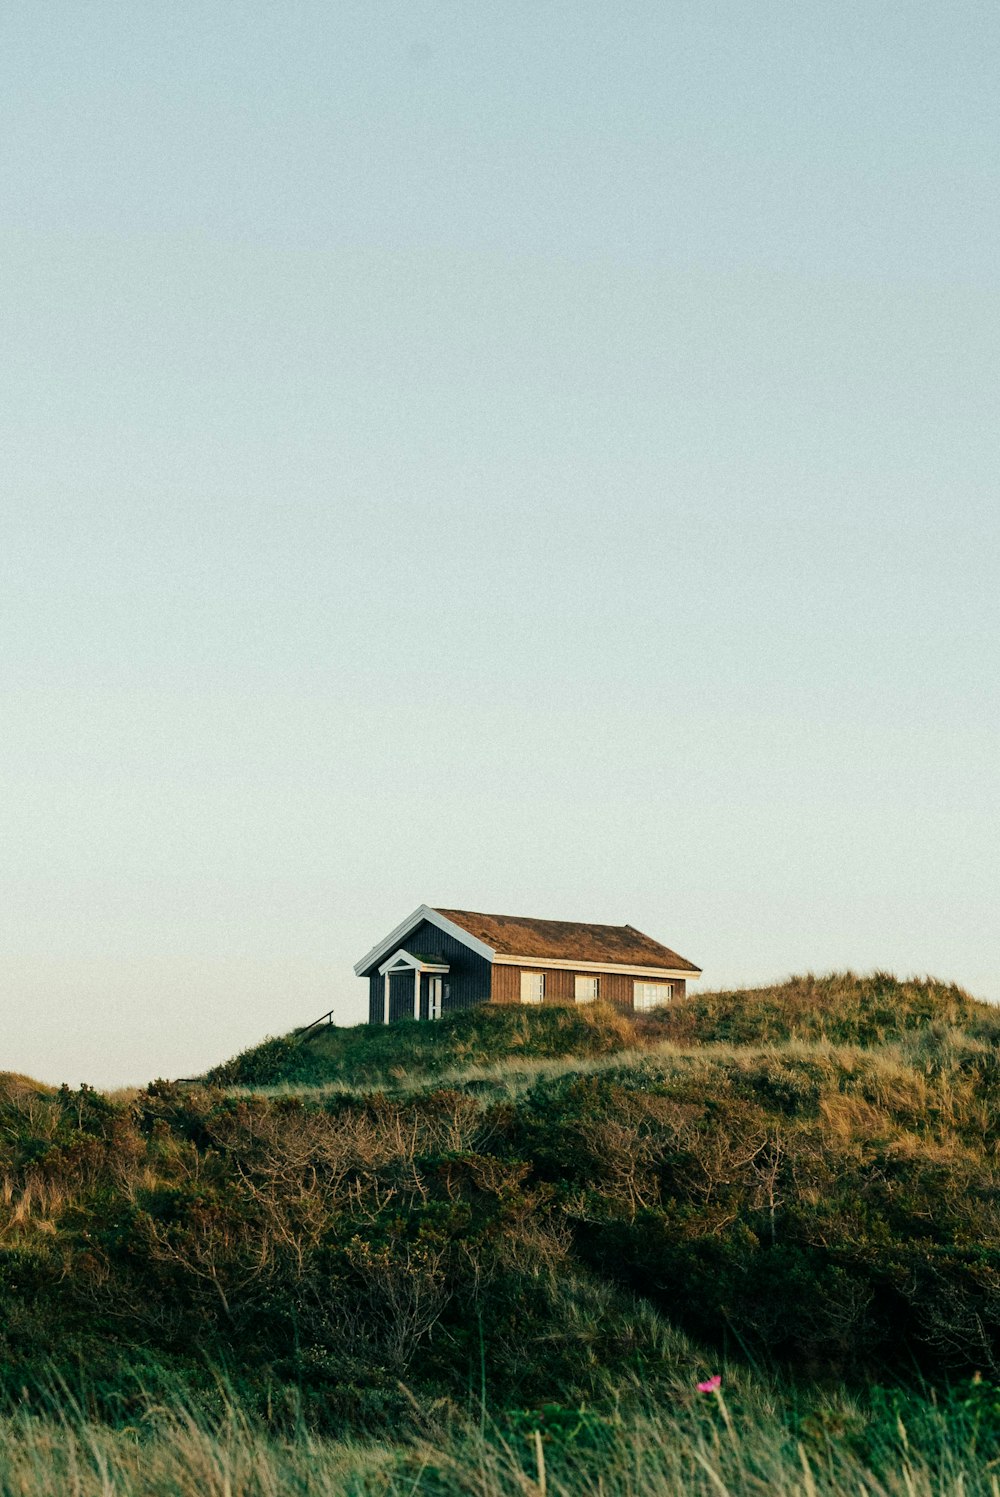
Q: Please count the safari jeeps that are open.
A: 0